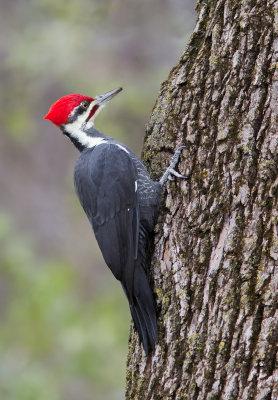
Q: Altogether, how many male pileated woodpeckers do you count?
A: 1